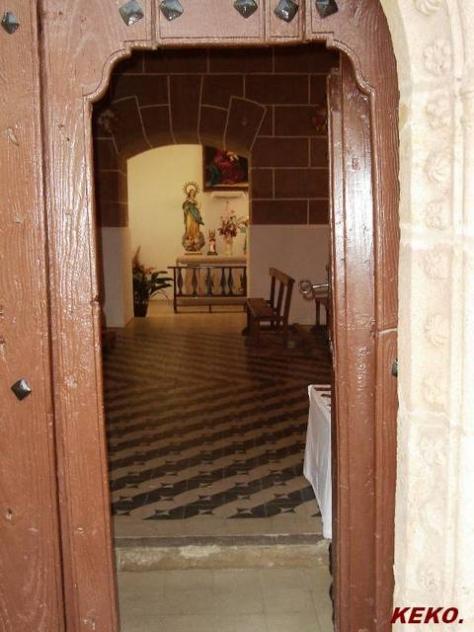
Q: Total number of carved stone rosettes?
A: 11